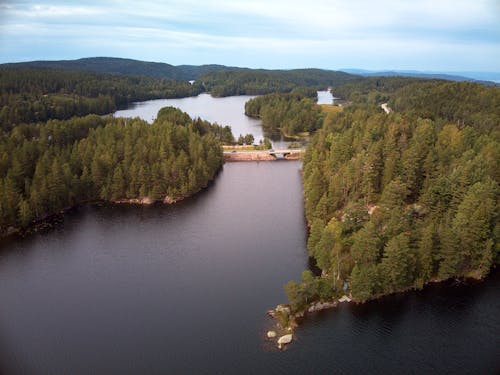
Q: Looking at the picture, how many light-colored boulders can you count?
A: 2